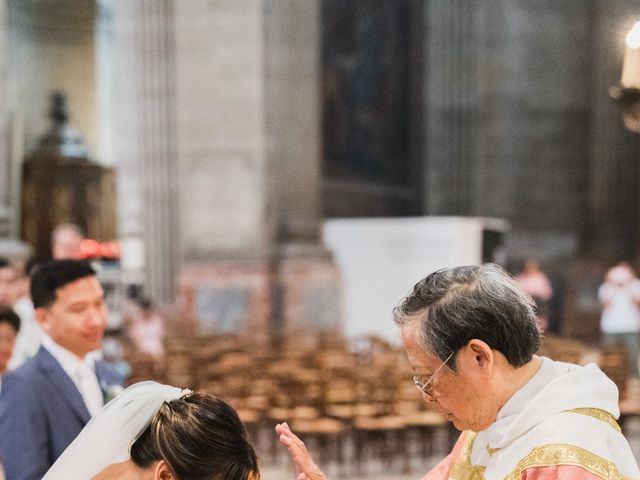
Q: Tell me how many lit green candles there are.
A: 0